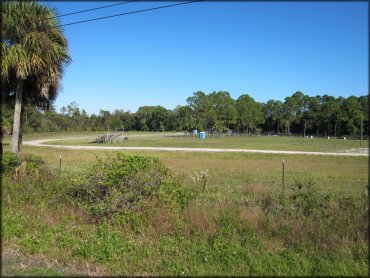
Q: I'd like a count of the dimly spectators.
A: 0